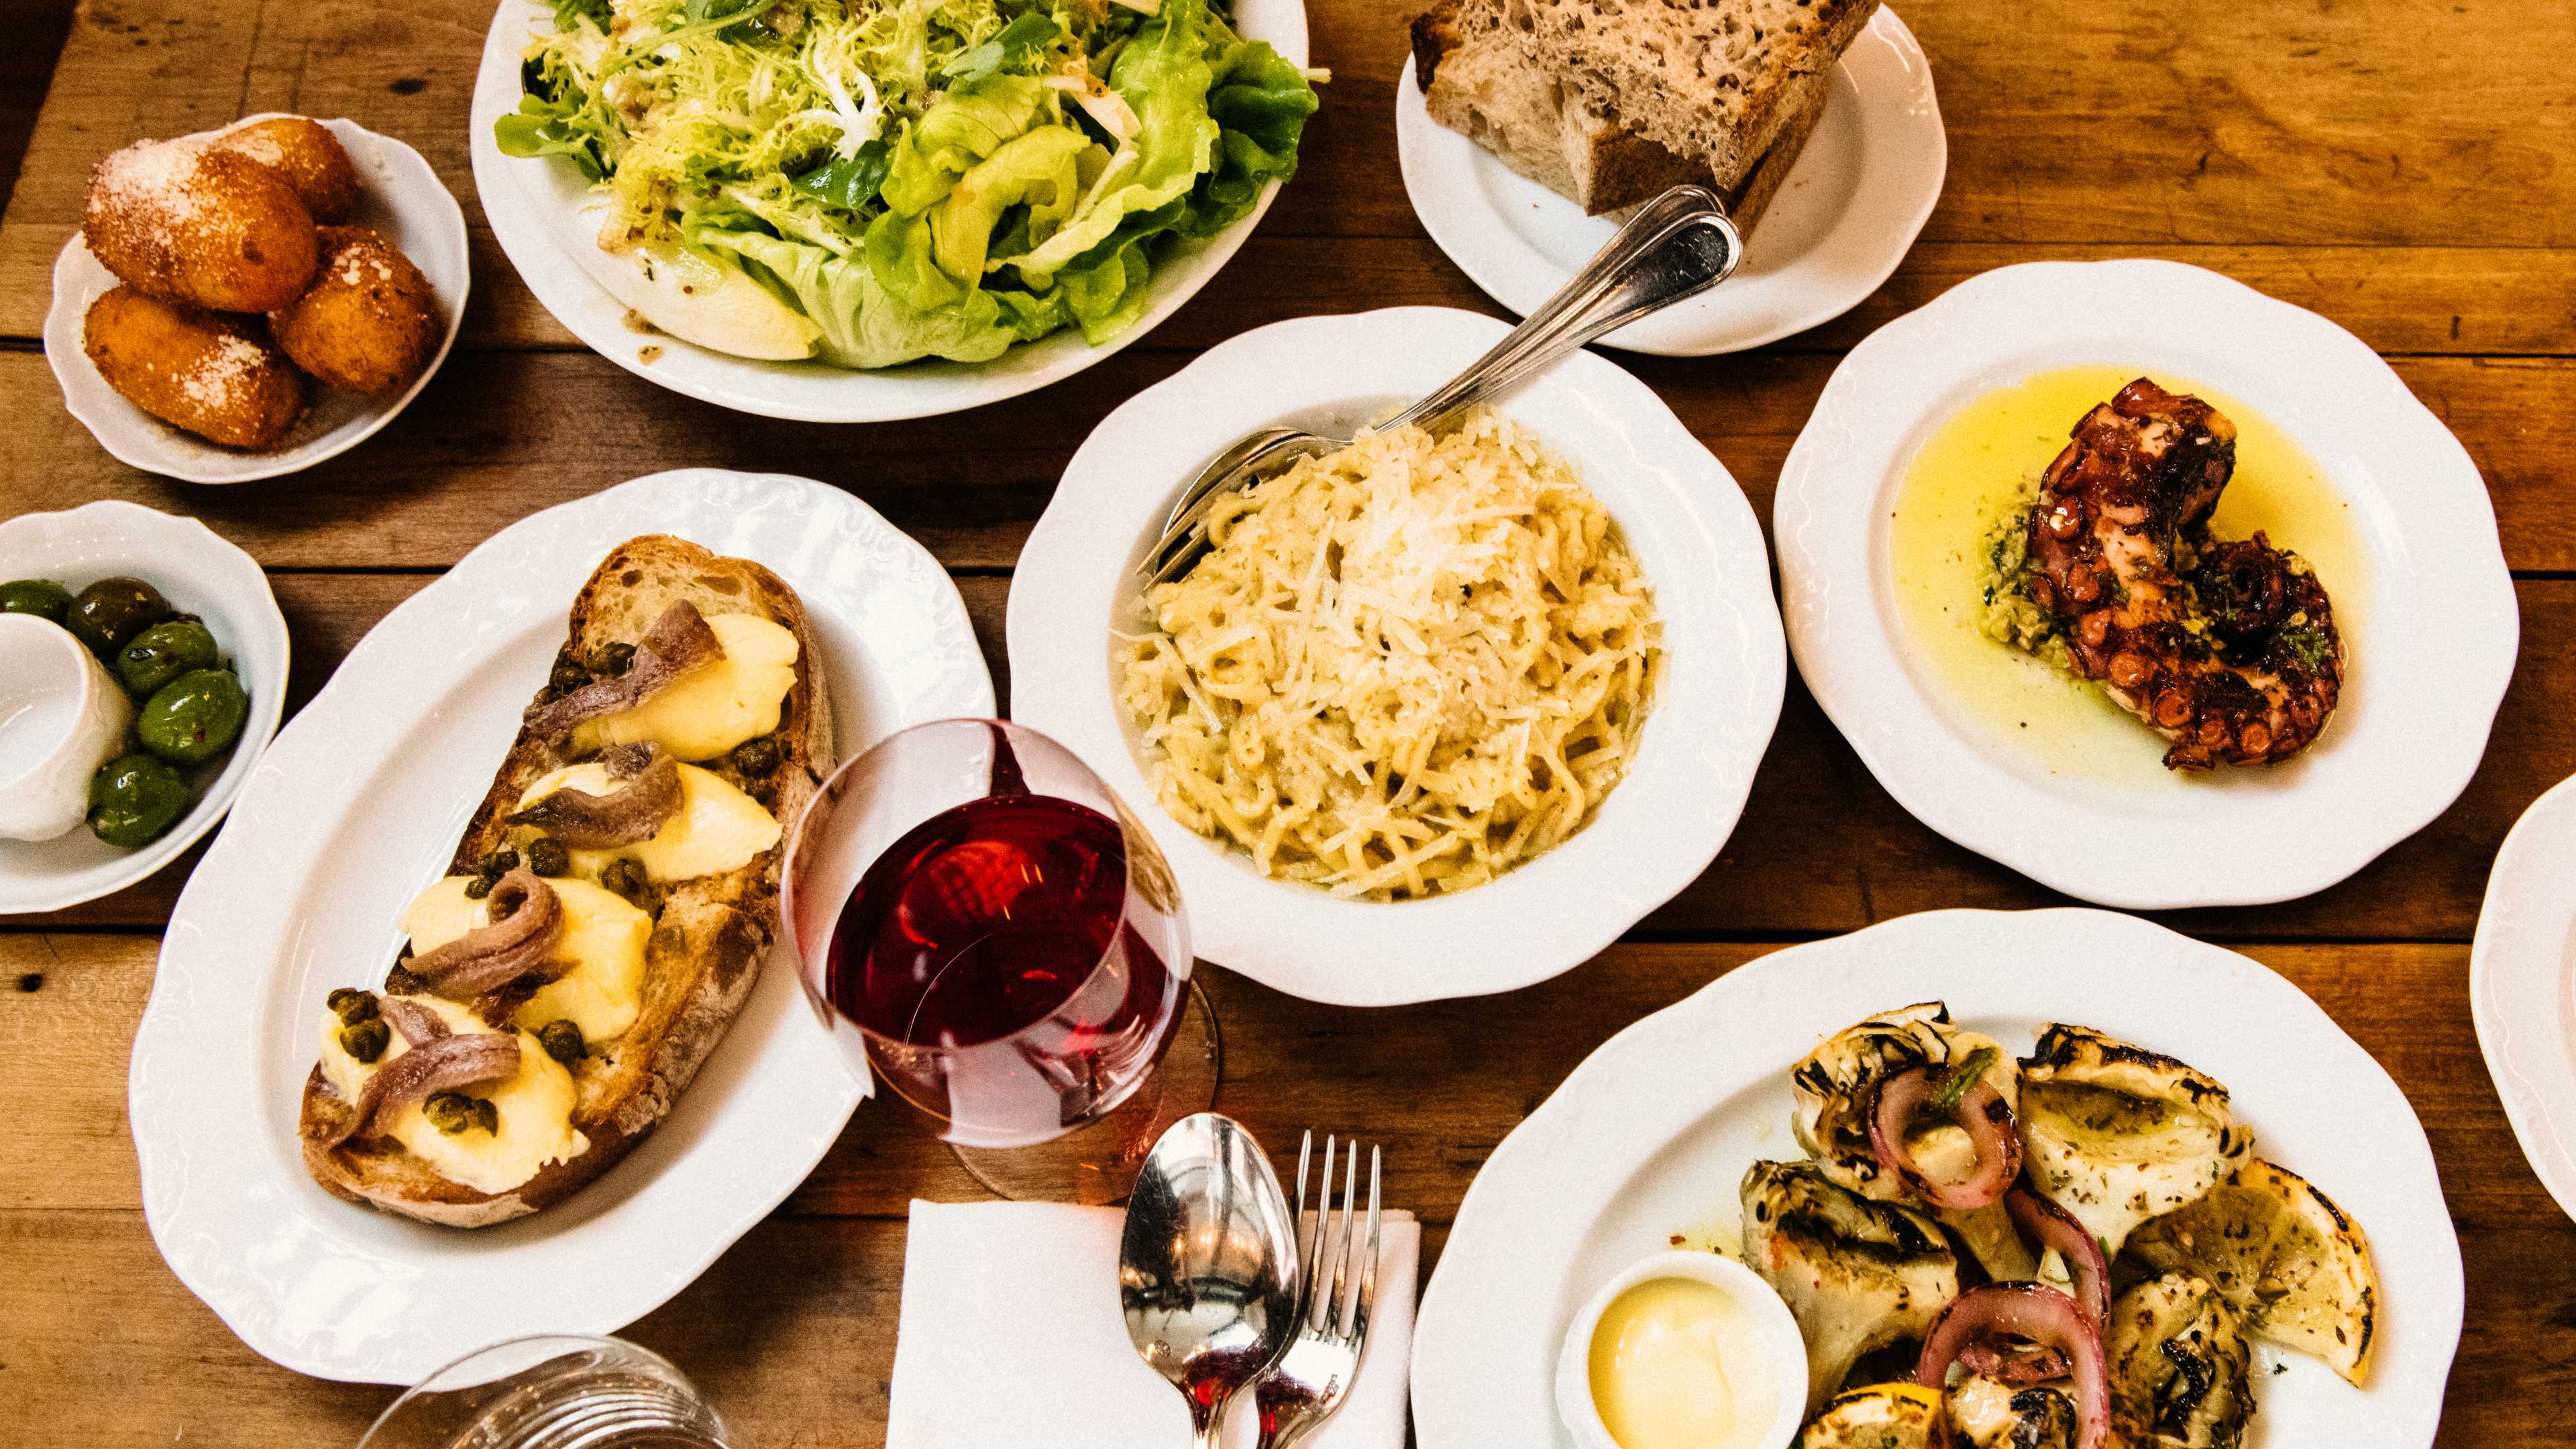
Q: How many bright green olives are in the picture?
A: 4